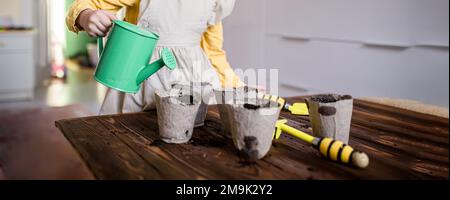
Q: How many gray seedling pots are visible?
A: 5